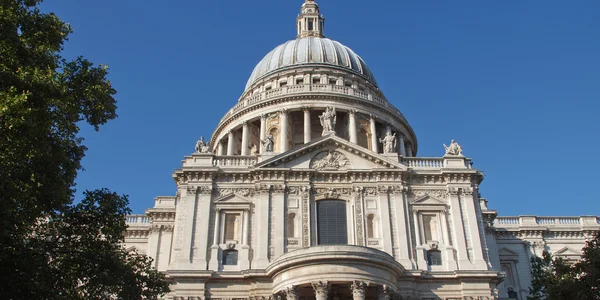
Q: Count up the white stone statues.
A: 5